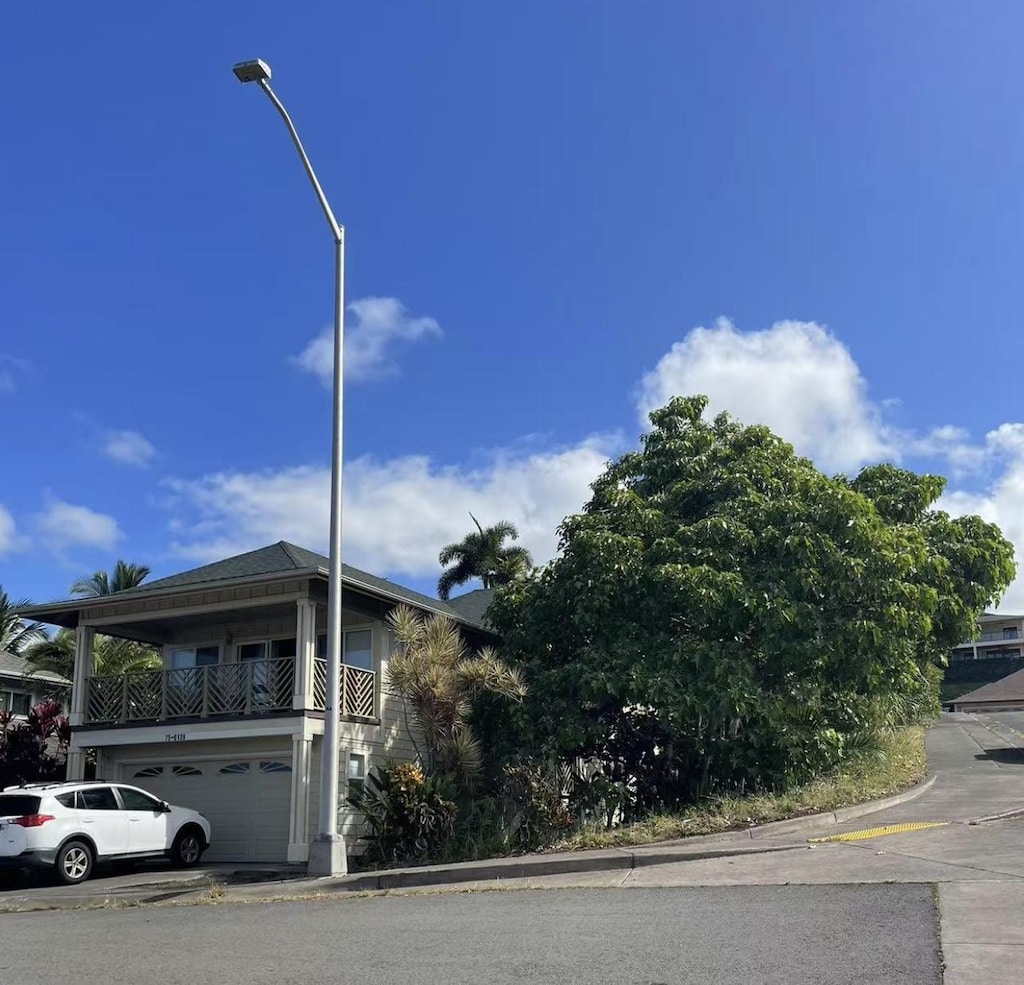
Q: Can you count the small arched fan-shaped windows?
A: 4